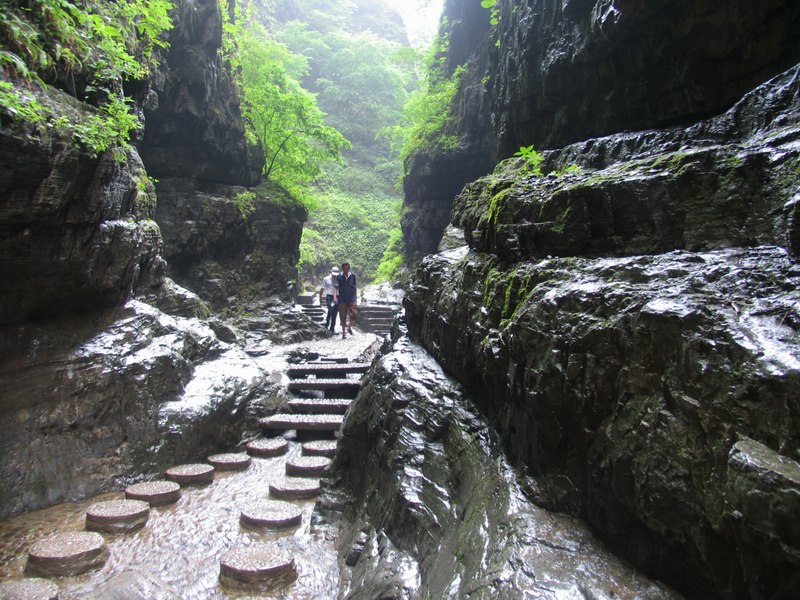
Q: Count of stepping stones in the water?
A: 12